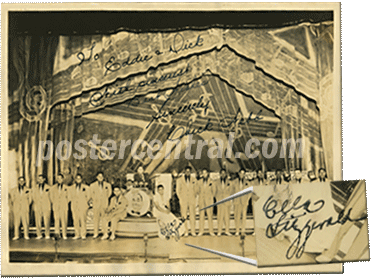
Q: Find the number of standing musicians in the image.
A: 13